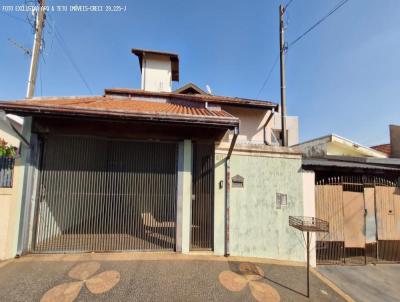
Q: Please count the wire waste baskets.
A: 1